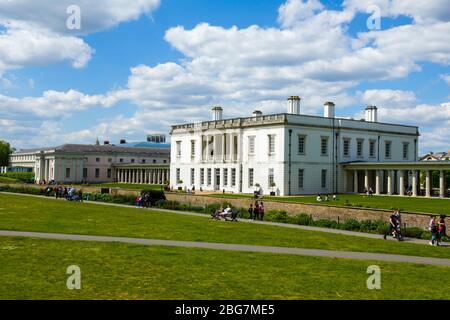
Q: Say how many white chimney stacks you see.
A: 5